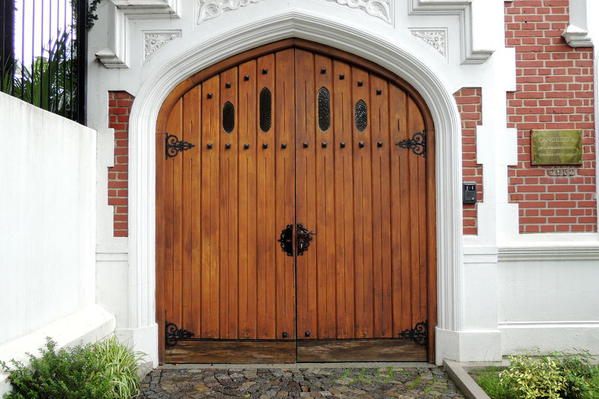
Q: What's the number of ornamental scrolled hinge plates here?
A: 4